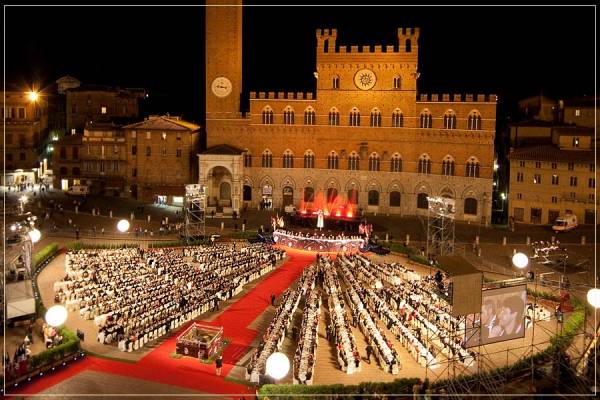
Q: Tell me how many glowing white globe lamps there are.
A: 6